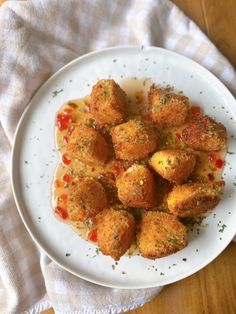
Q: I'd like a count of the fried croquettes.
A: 11